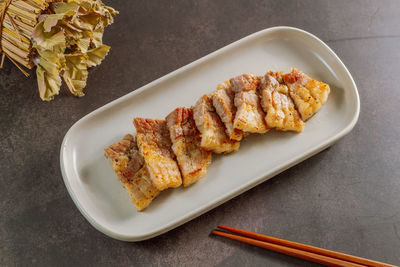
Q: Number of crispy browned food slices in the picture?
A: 8